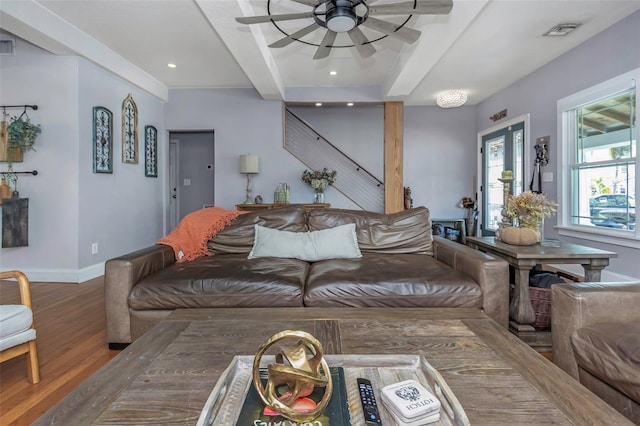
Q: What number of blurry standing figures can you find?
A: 0